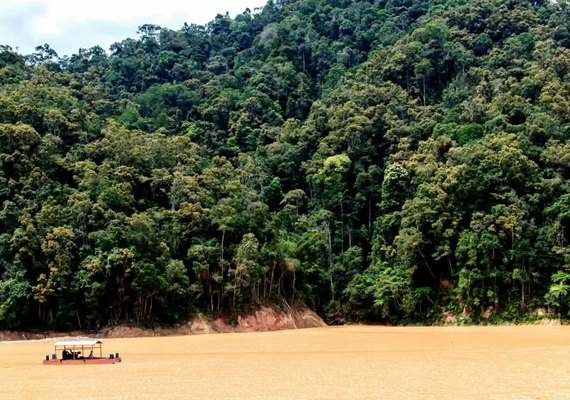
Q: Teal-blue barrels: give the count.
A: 4